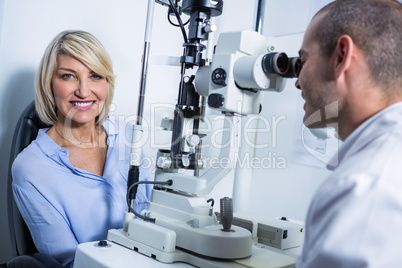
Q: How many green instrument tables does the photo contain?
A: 0